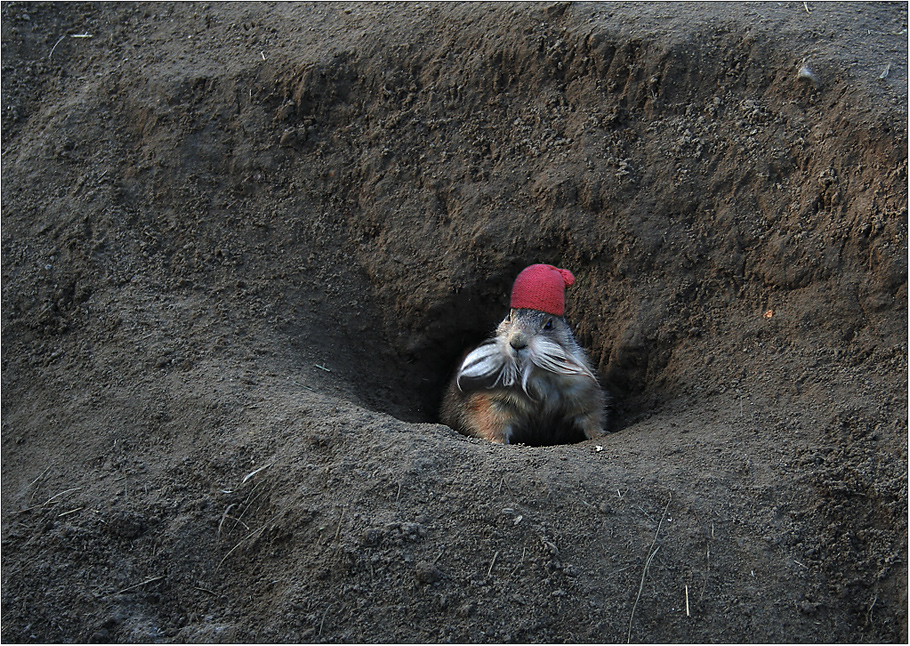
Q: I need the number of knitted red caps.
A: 1